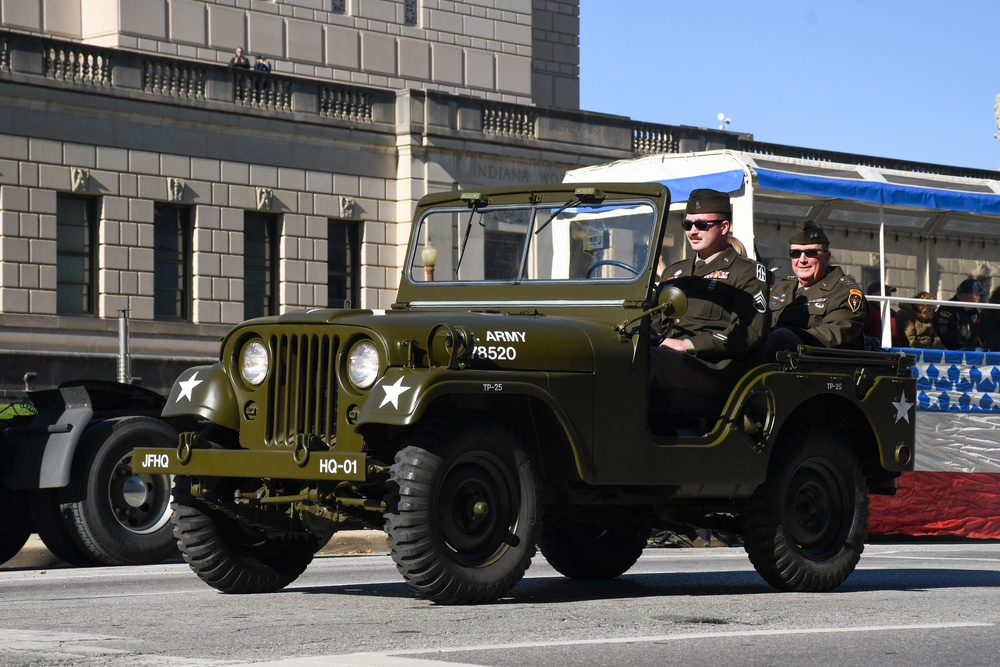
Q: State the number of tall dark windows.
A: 4